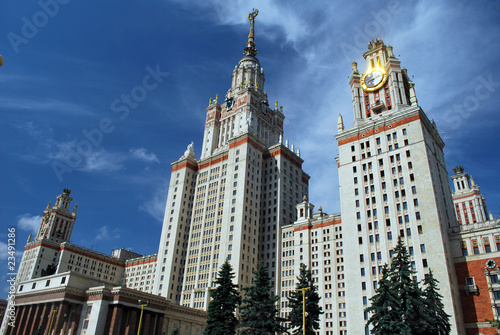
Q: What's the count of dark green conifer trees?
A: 6